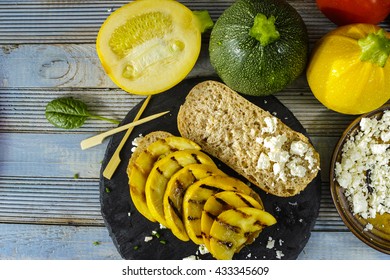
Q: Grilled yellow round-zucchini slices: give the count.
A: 6